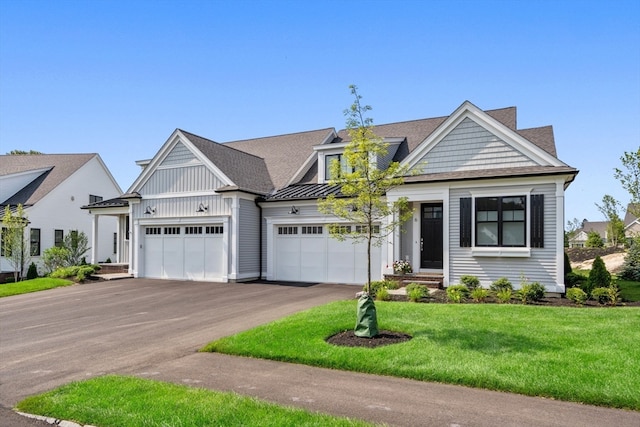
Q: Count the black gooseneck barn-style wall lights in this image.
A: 4